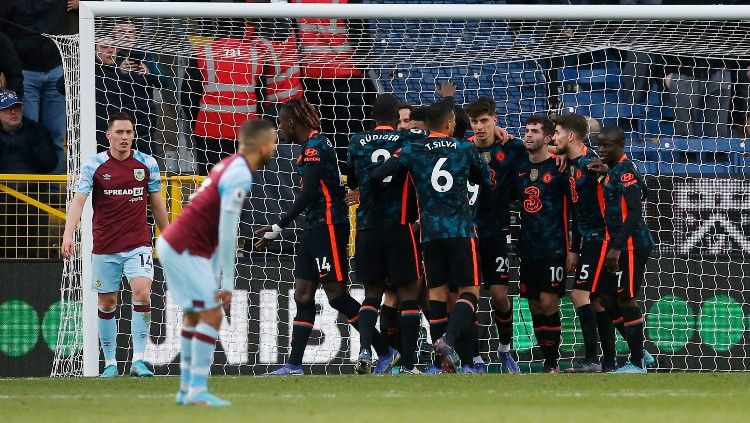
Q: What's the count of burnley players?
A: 2